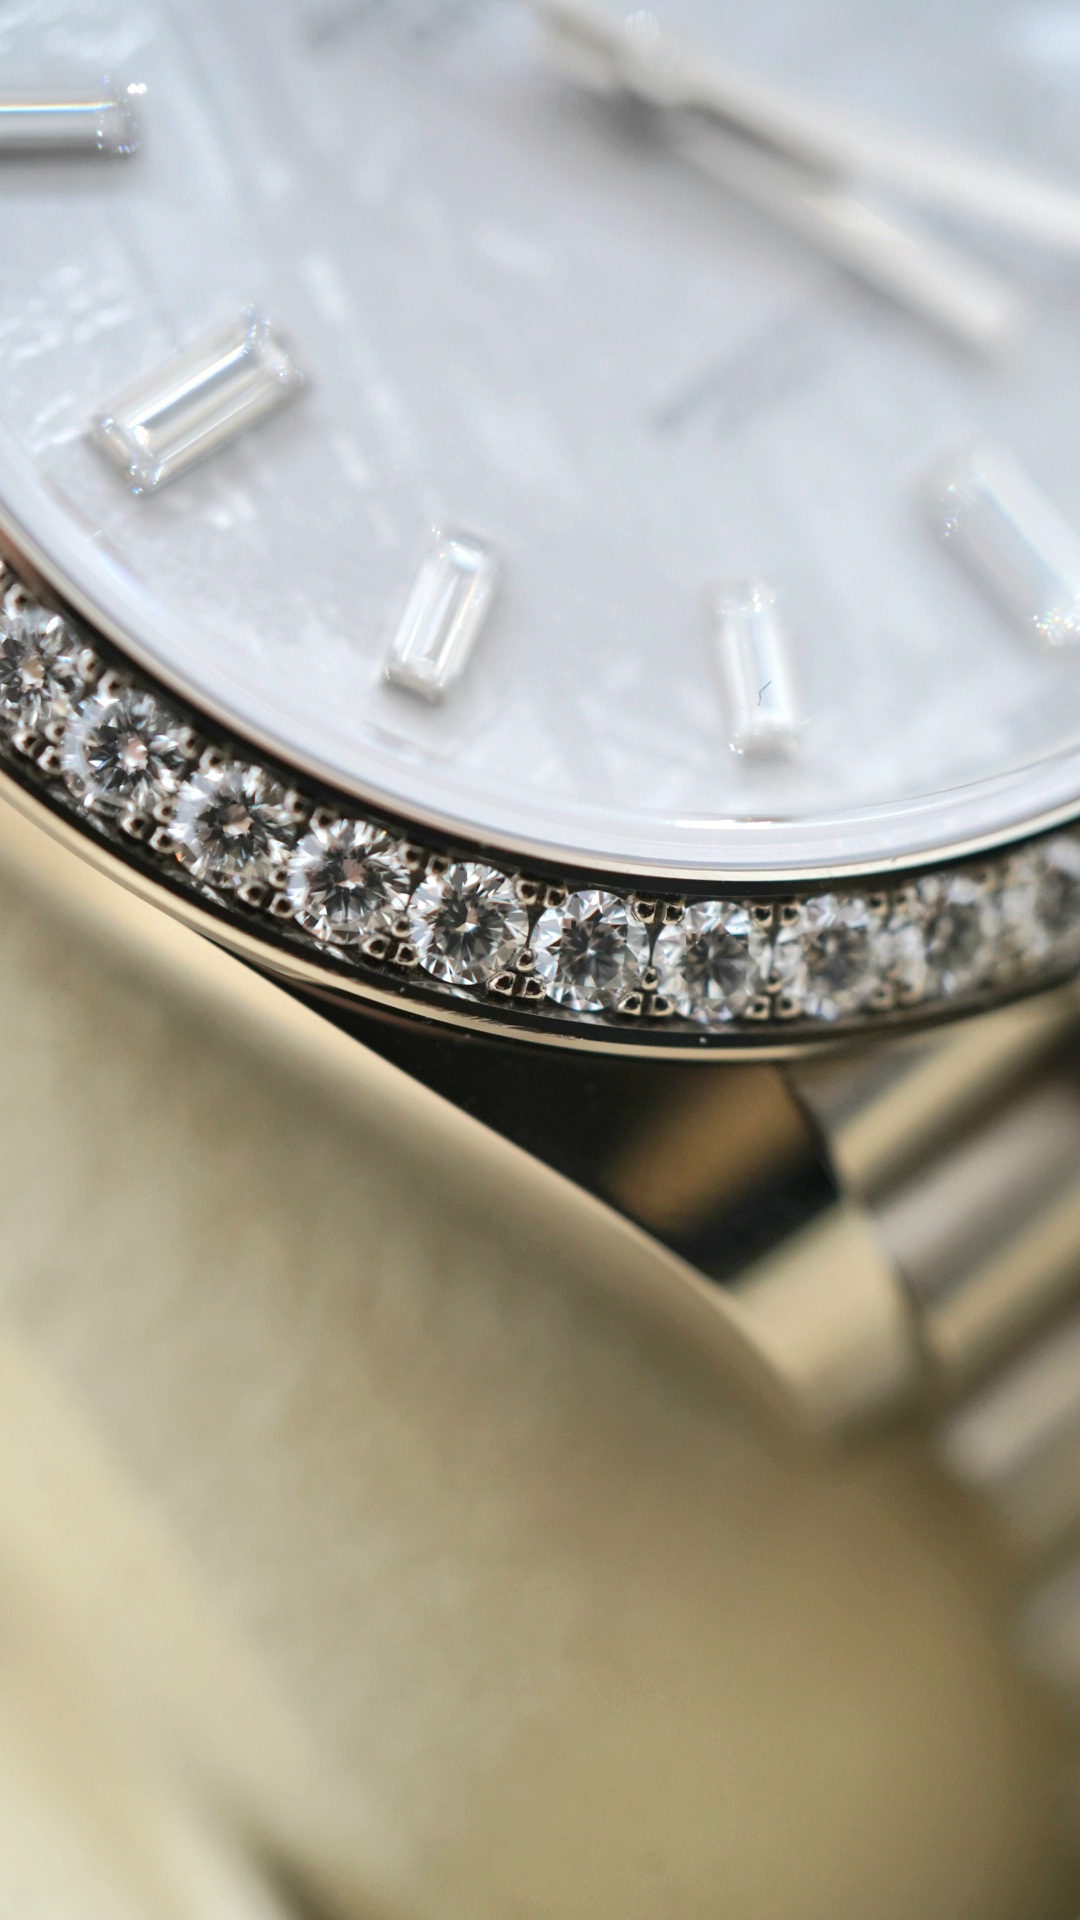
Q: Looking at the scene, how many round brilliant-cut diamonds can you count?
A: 10